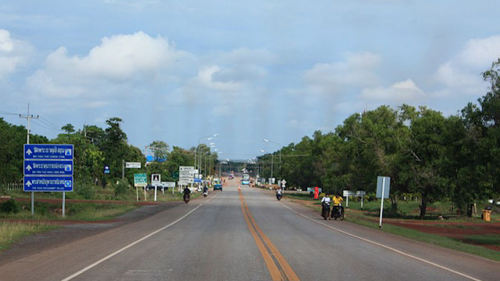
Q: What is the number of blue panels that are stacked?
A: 3